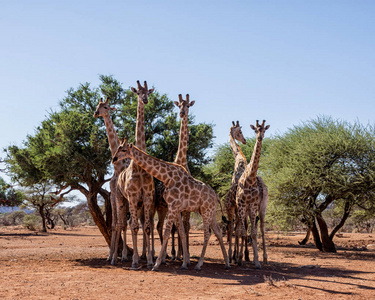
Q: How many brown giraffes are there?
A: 6